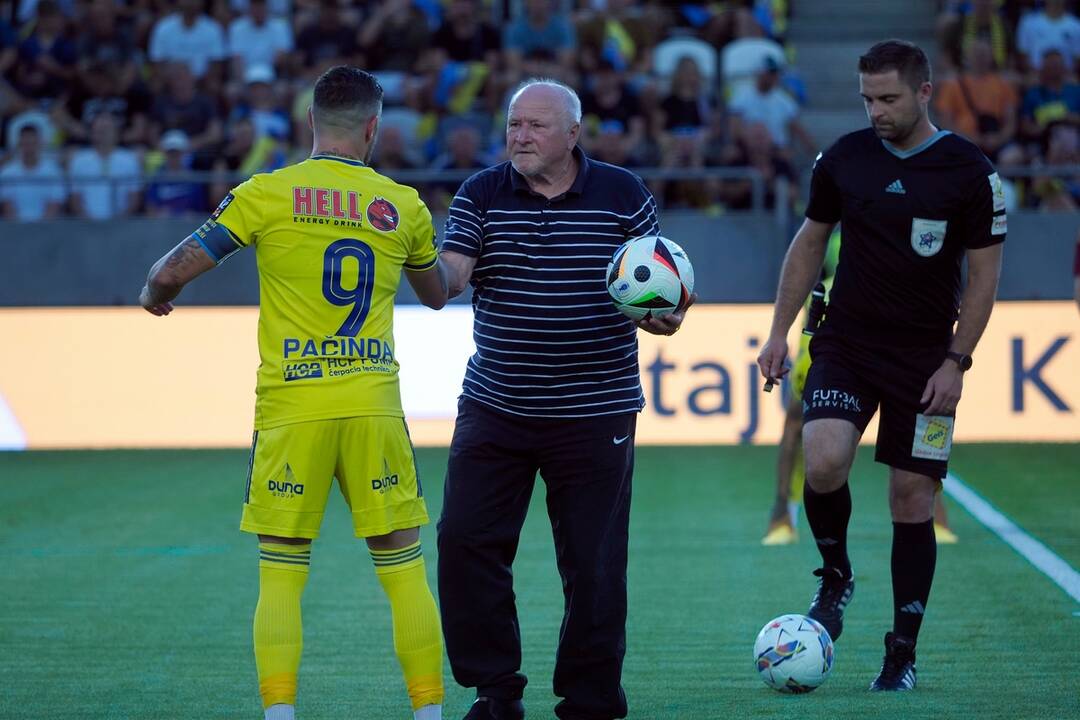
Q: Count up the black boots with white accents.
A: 2